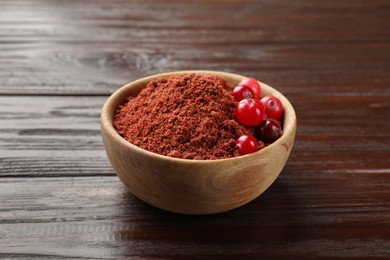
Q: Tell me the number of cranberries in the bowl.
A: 6